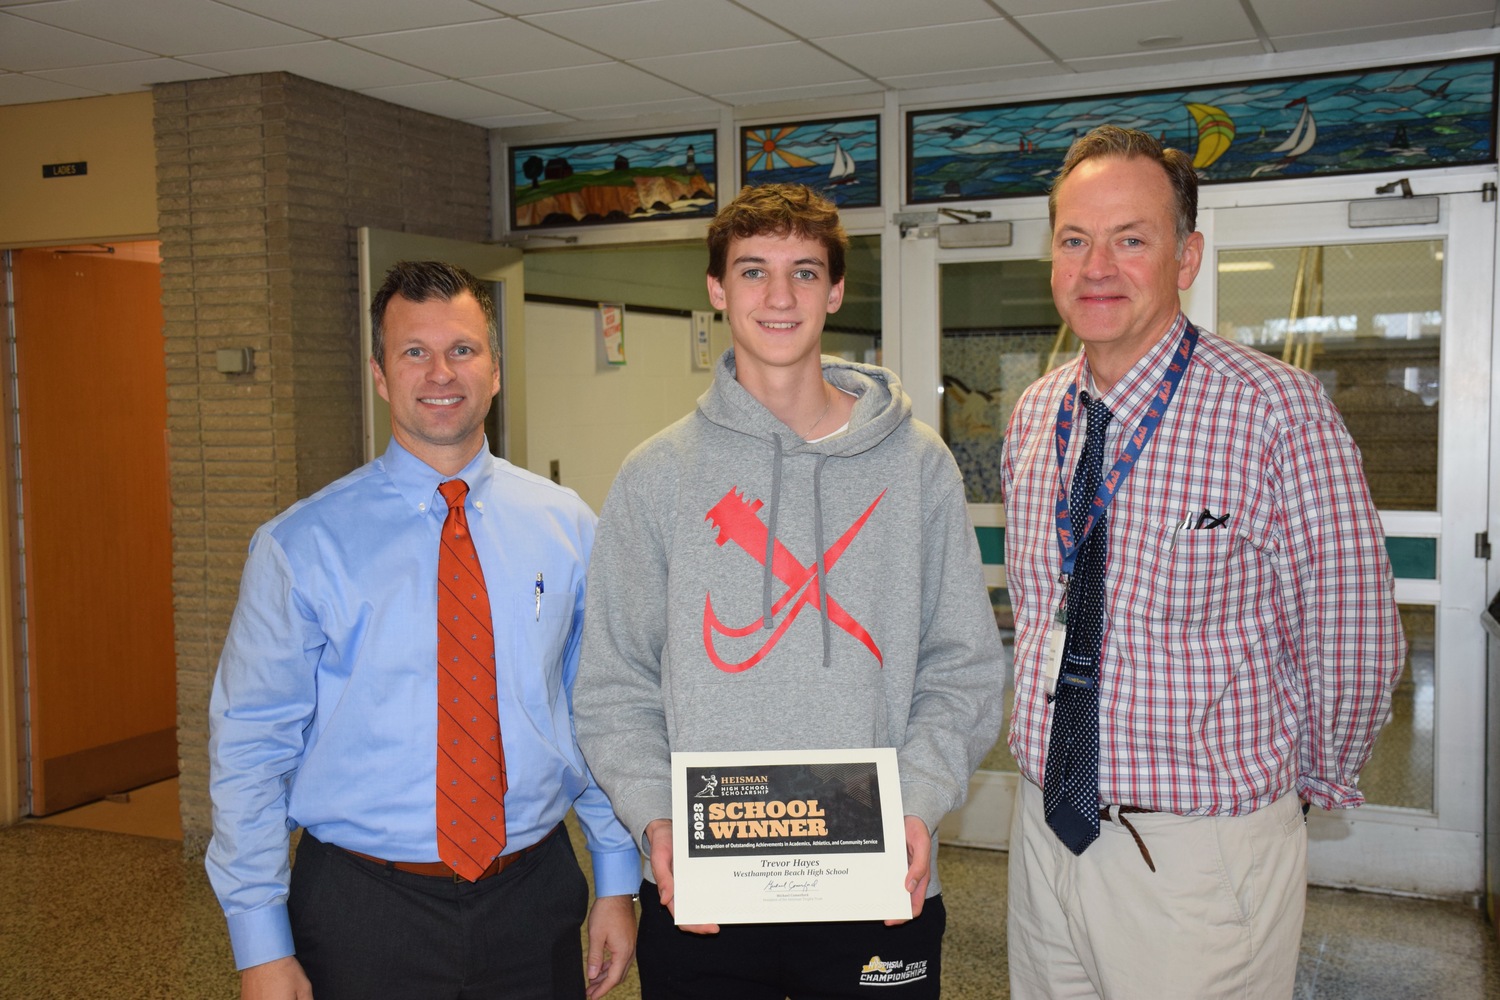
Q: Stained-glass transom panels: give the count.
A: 3